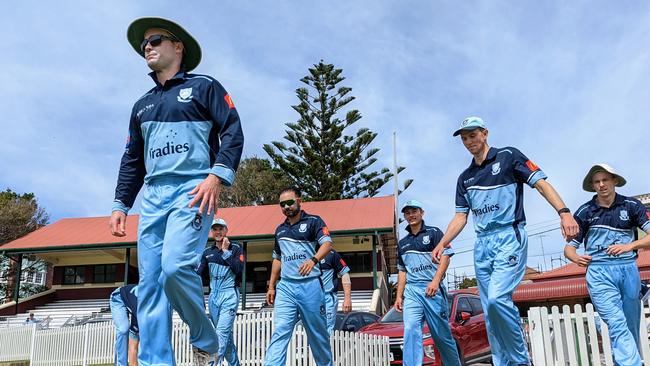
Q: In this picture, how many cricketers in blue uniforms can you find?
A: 8